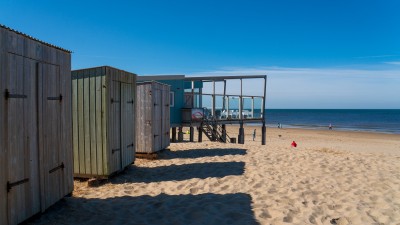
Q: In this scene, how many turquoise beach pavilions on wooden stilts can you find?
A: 1